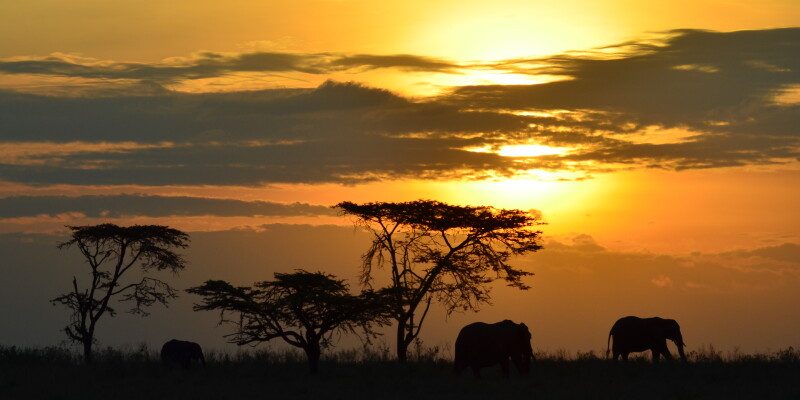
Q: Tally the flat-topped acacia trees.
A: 3